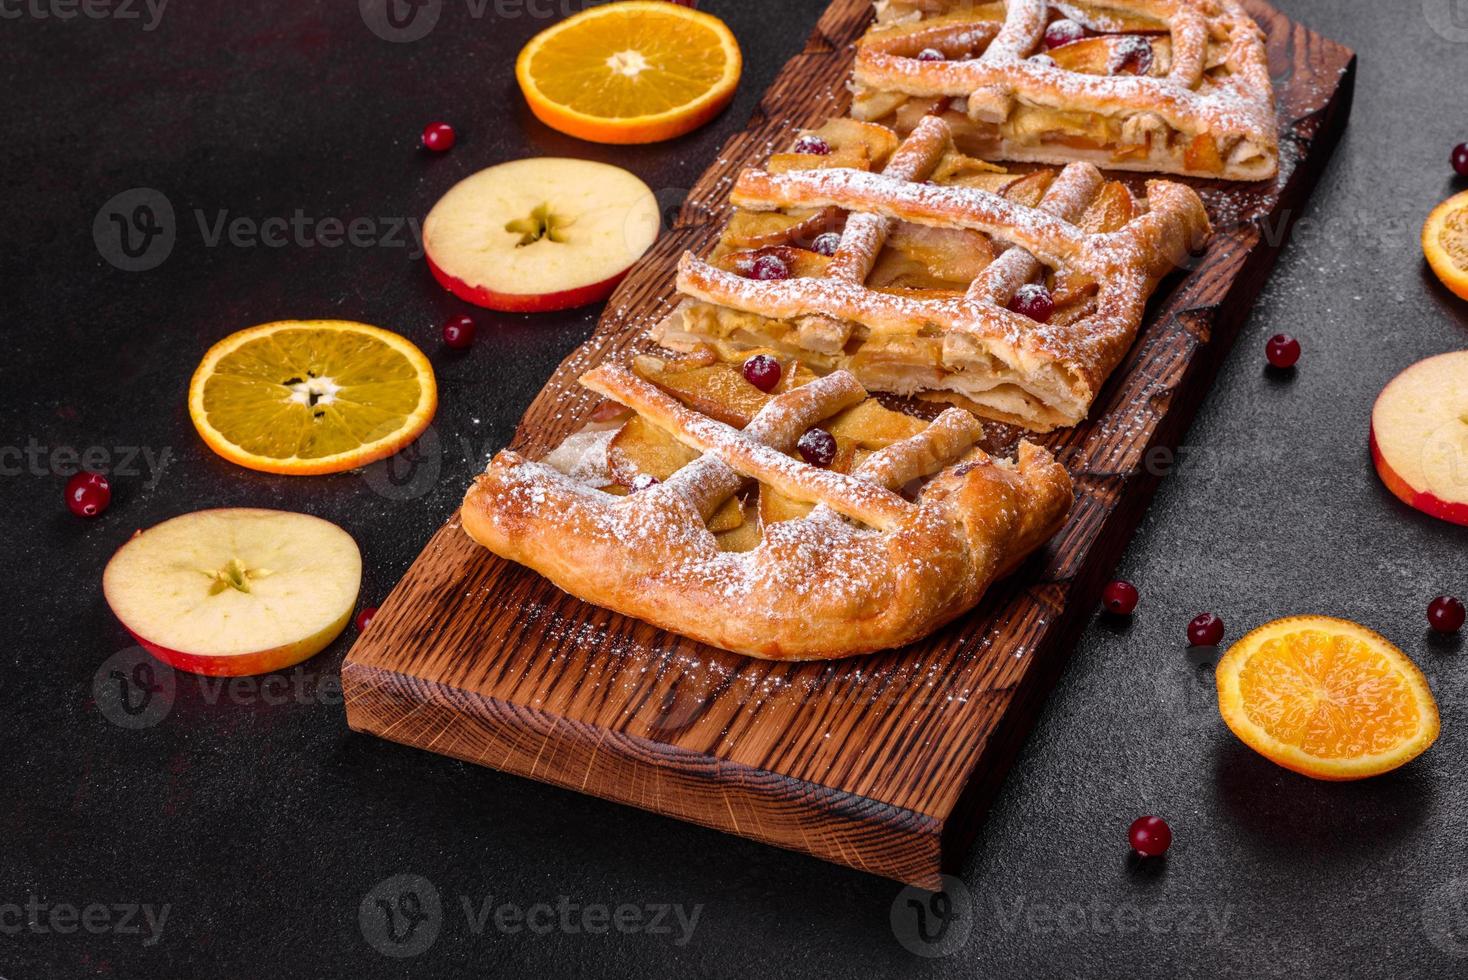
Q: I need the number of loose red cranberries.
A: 10